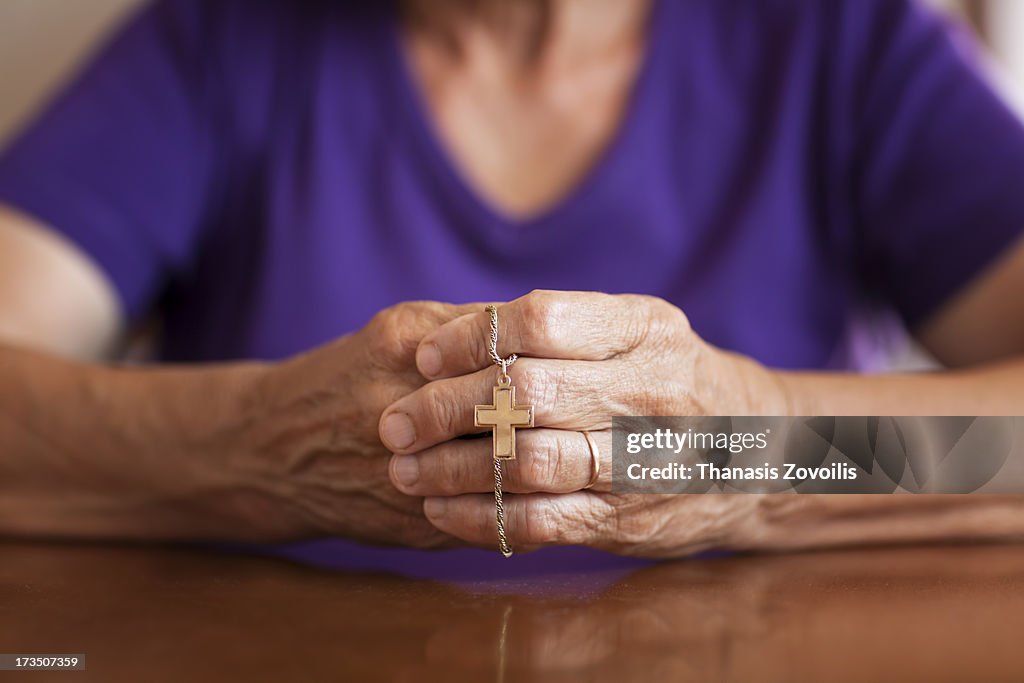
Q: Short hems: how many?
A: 2